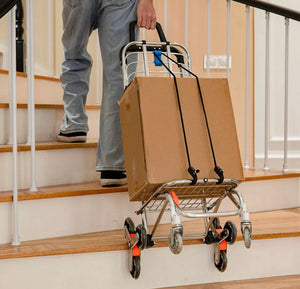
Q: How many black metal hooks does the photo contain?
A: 2